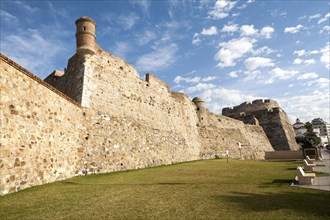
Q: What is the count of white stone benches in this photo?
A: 3